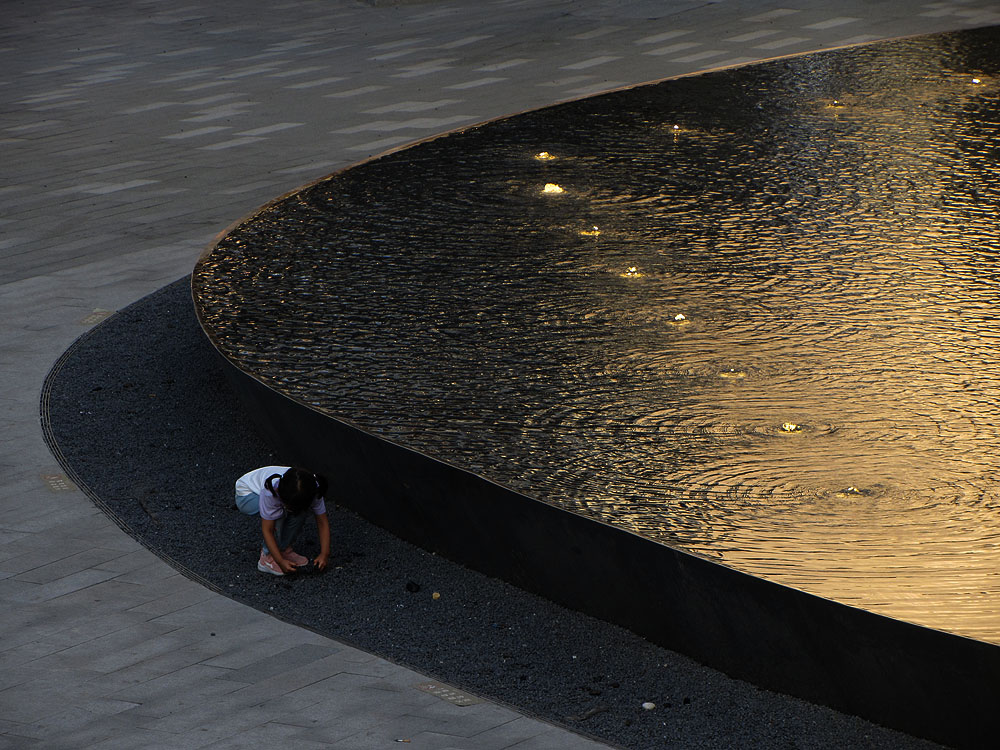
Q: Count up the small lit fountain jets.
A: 11